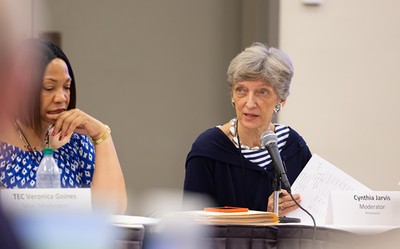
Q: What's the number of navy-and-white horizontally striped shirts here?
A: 1